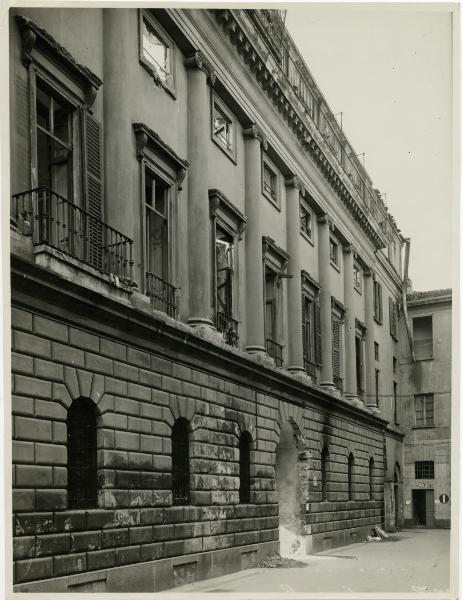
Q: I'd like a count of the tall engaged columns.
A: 7